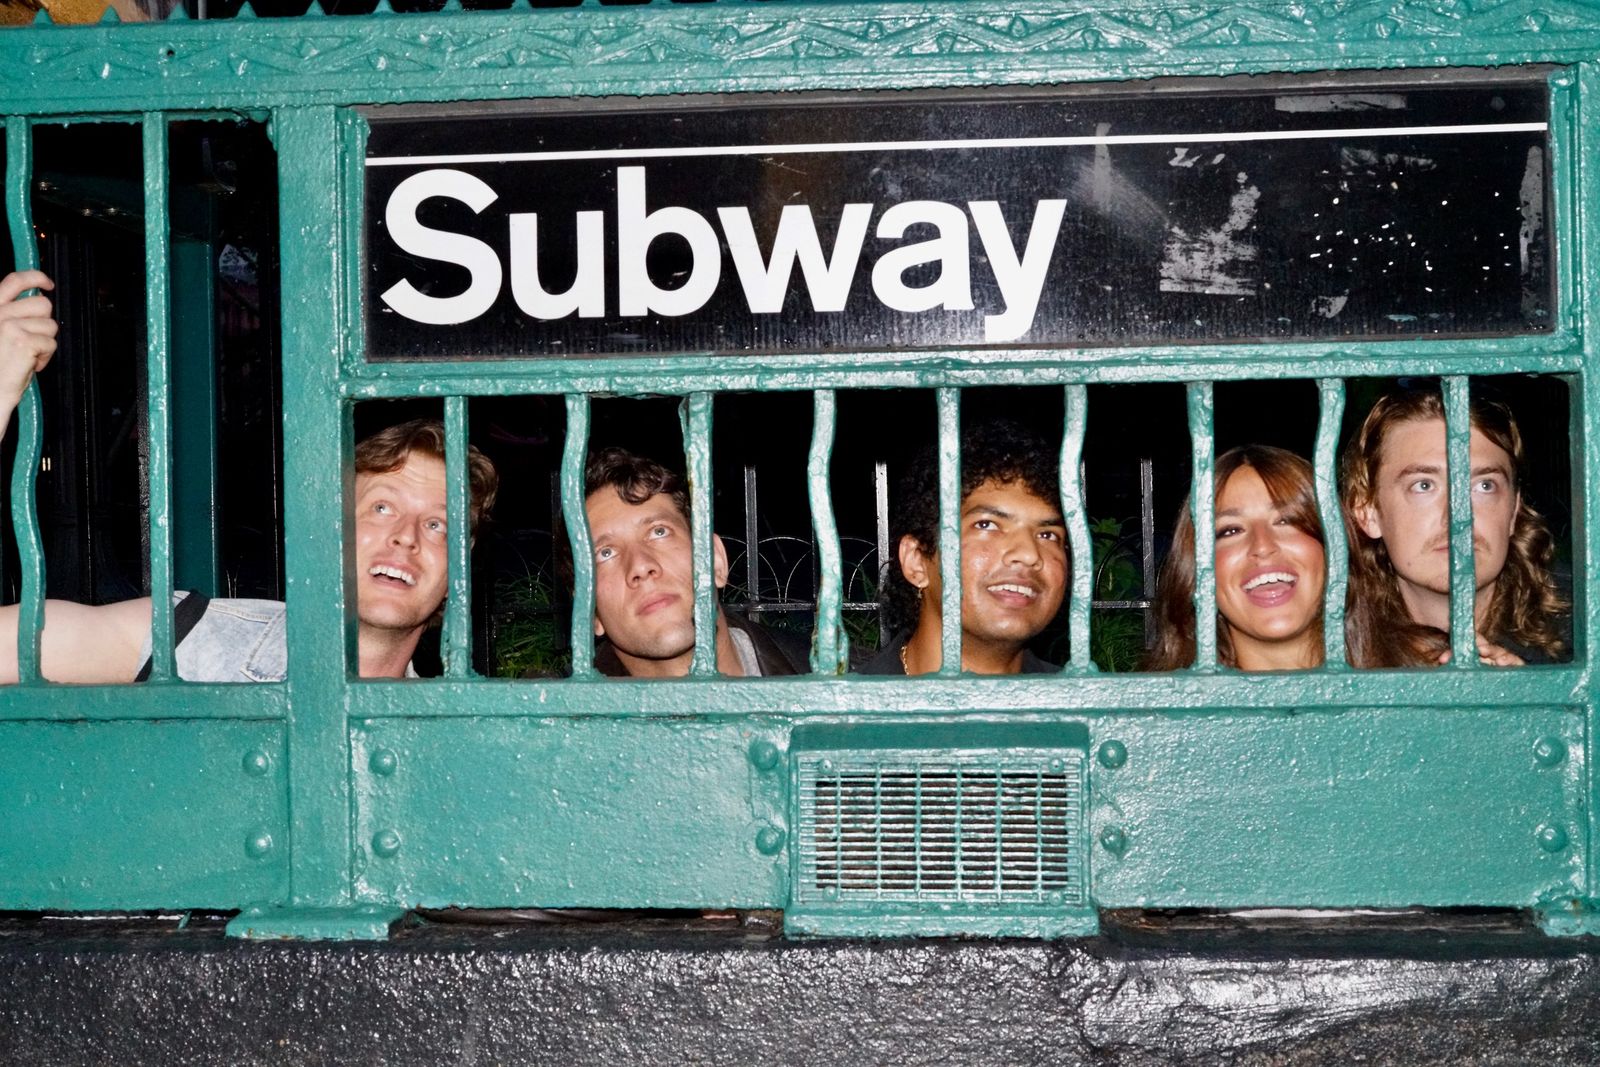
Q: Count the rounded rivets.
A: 10